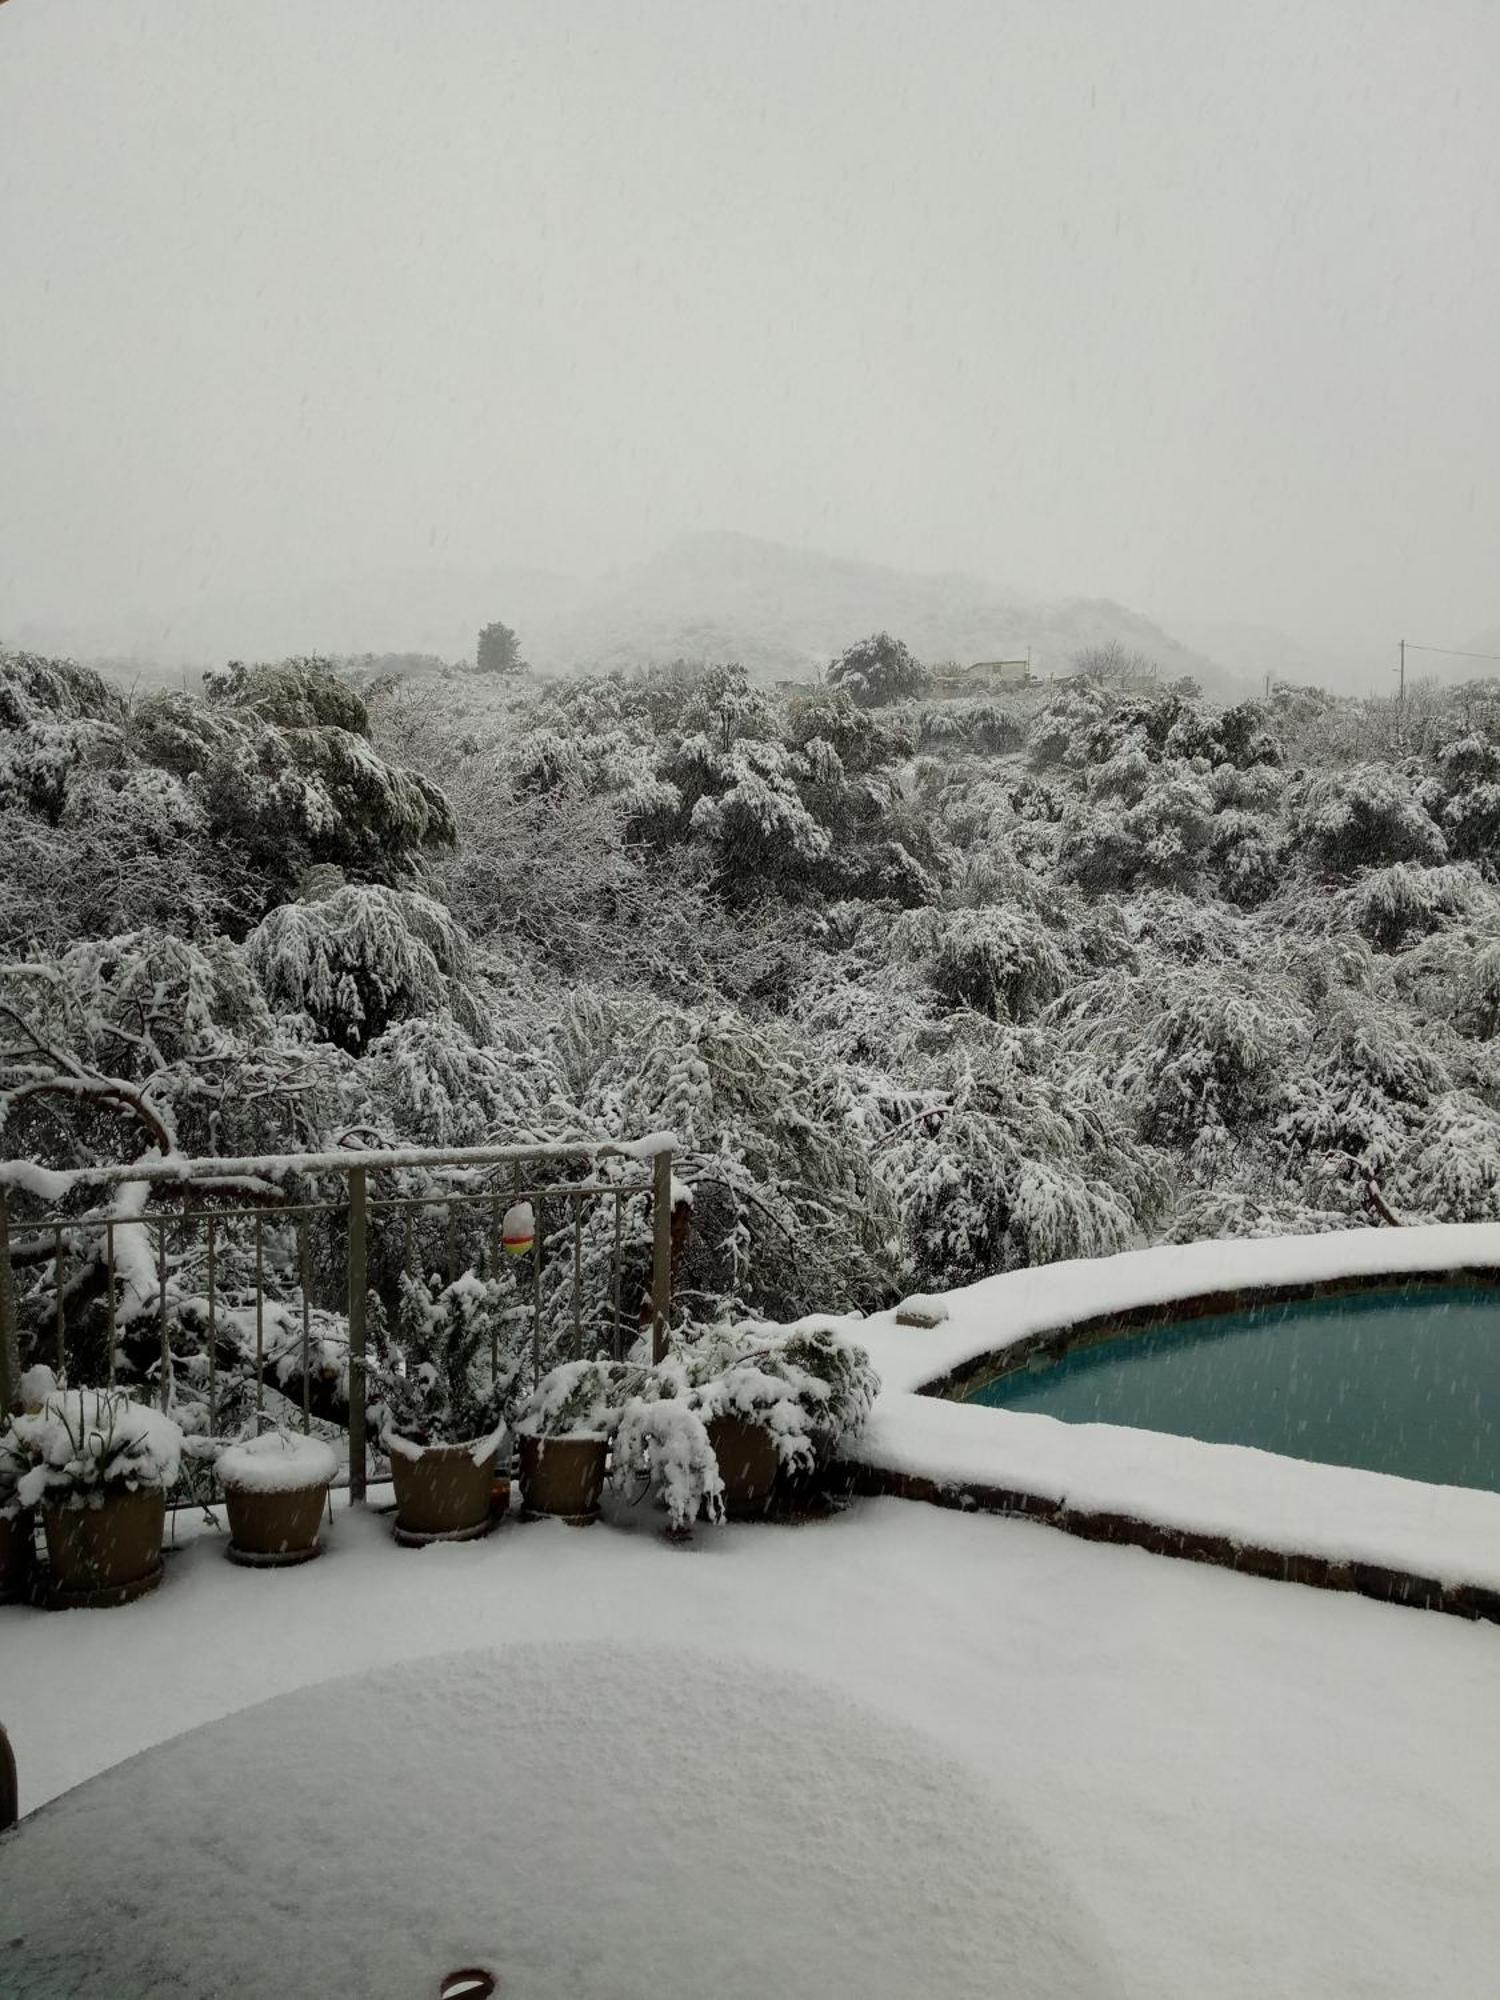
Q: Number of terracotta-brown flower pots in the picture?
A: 6